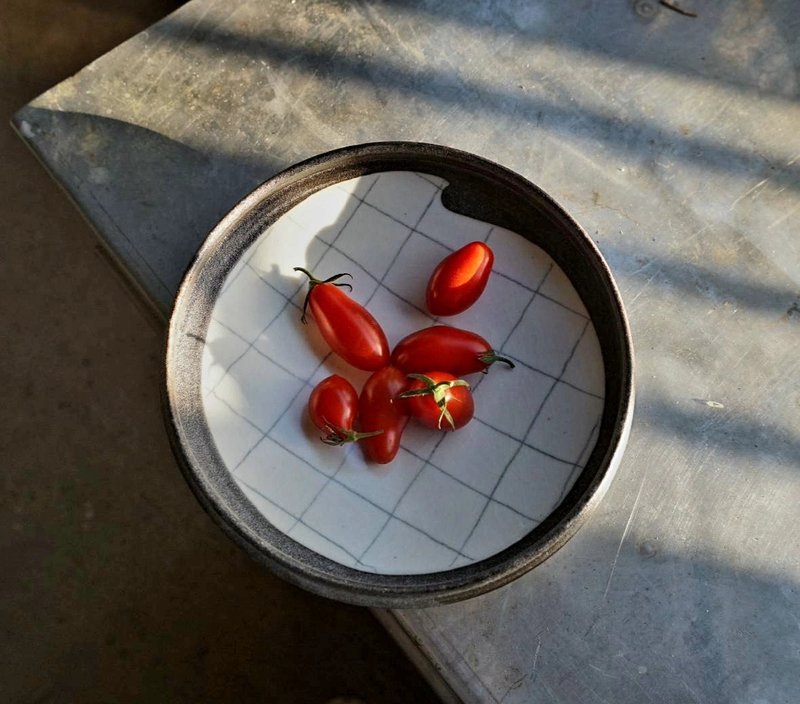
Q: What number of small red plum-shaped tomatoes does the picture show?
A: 6